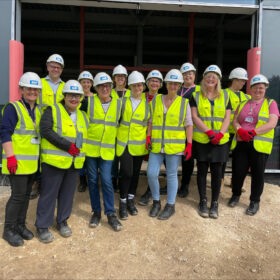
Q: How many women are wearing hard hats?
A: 12